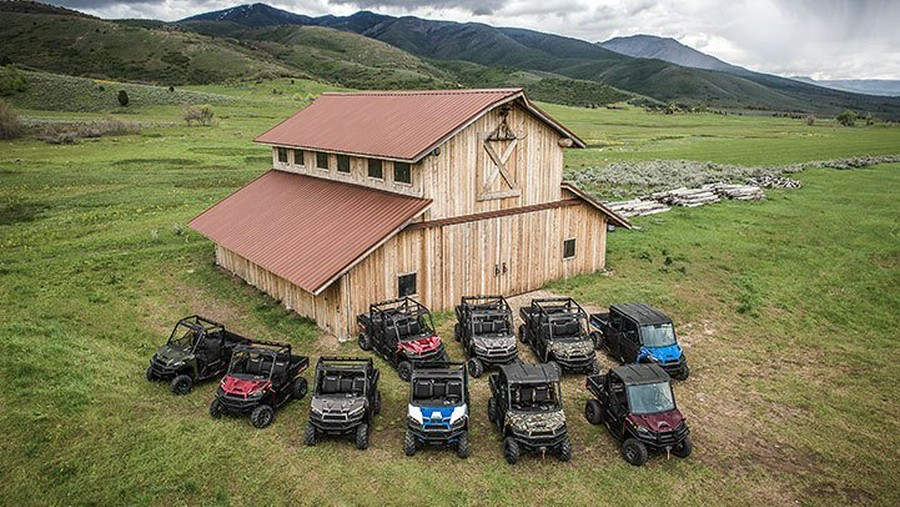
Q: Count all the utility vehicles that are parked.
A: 10